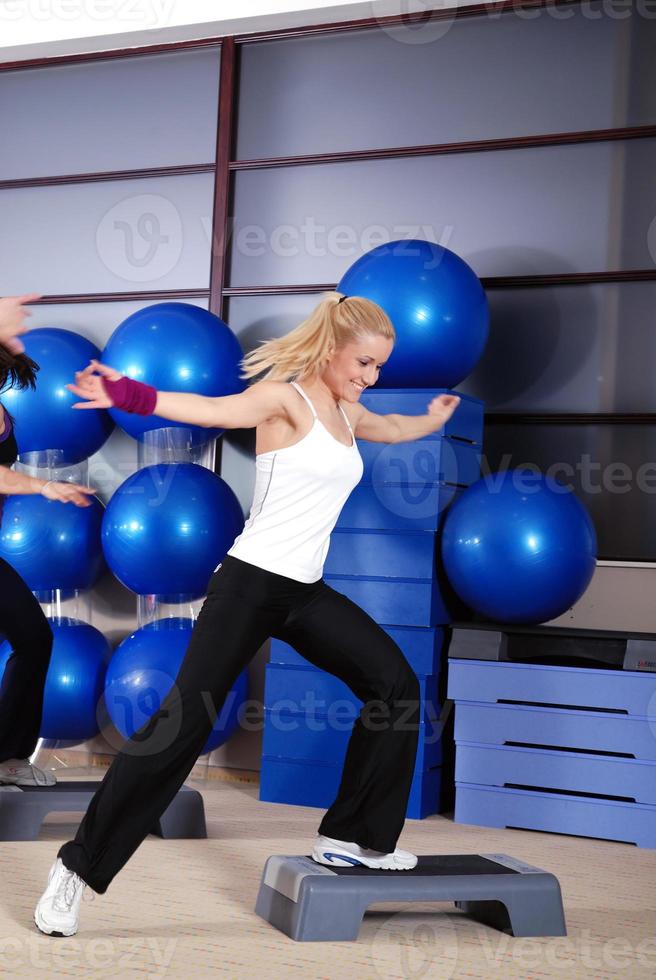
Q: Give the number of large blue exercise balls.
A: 8